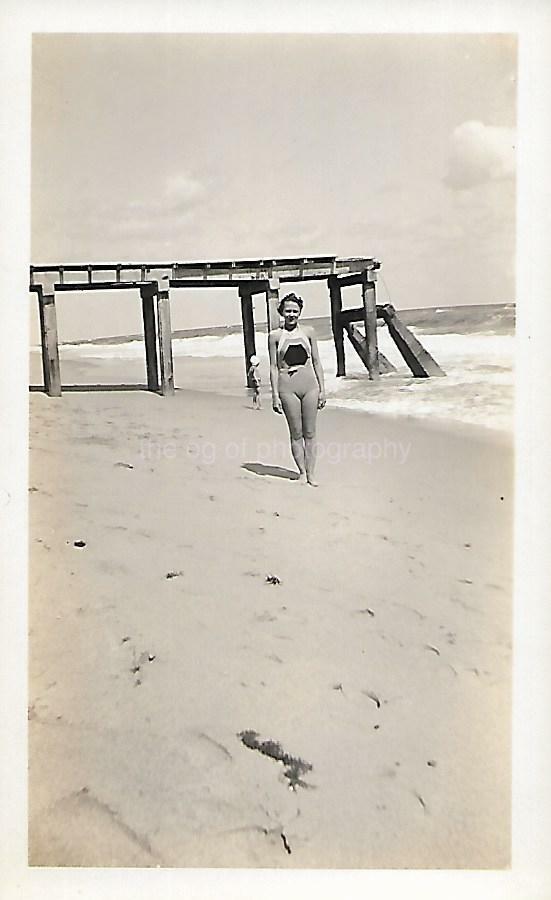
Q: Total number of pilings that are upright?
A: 7